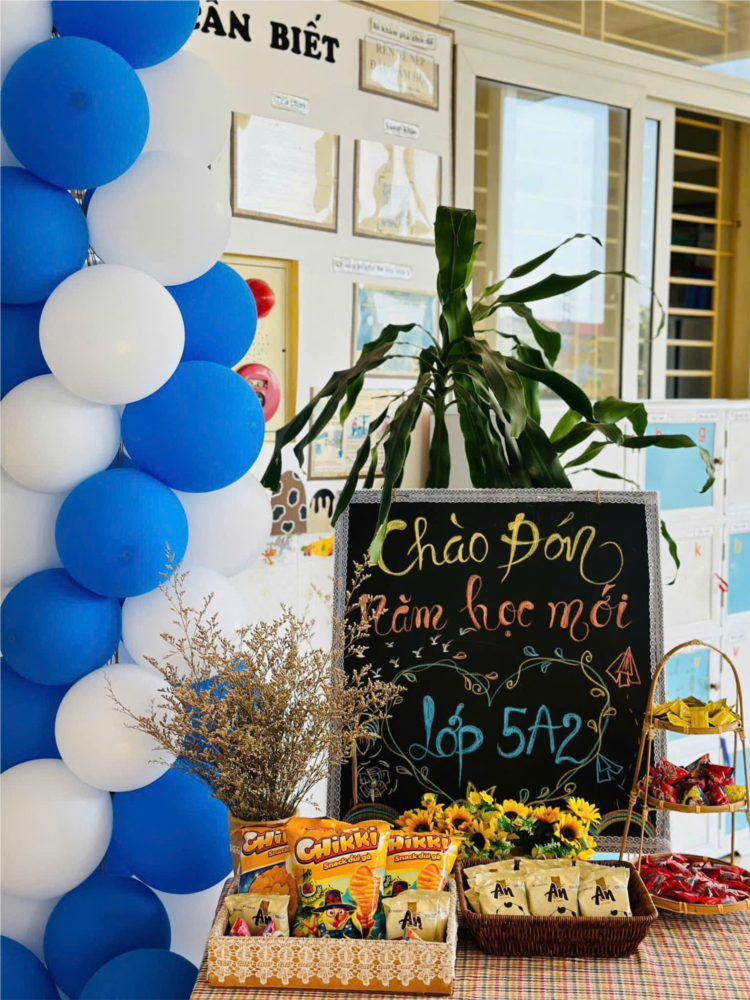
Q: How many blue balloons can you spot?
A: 14